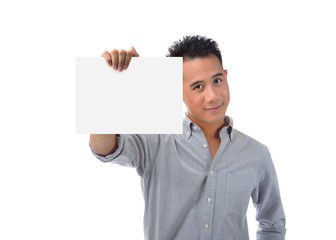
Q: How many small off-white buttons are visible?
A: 6